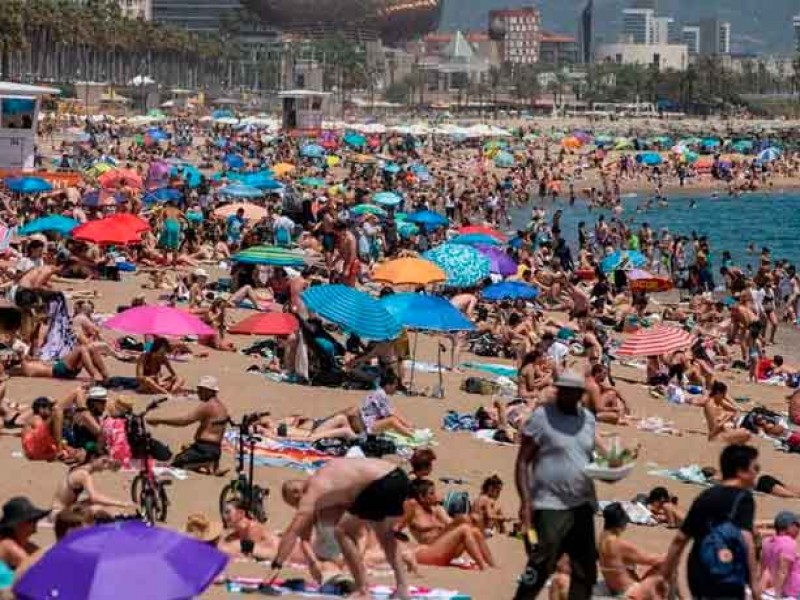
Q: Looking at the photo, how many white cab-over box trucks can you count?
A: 0